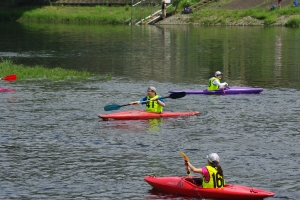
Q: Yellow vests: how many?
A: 3